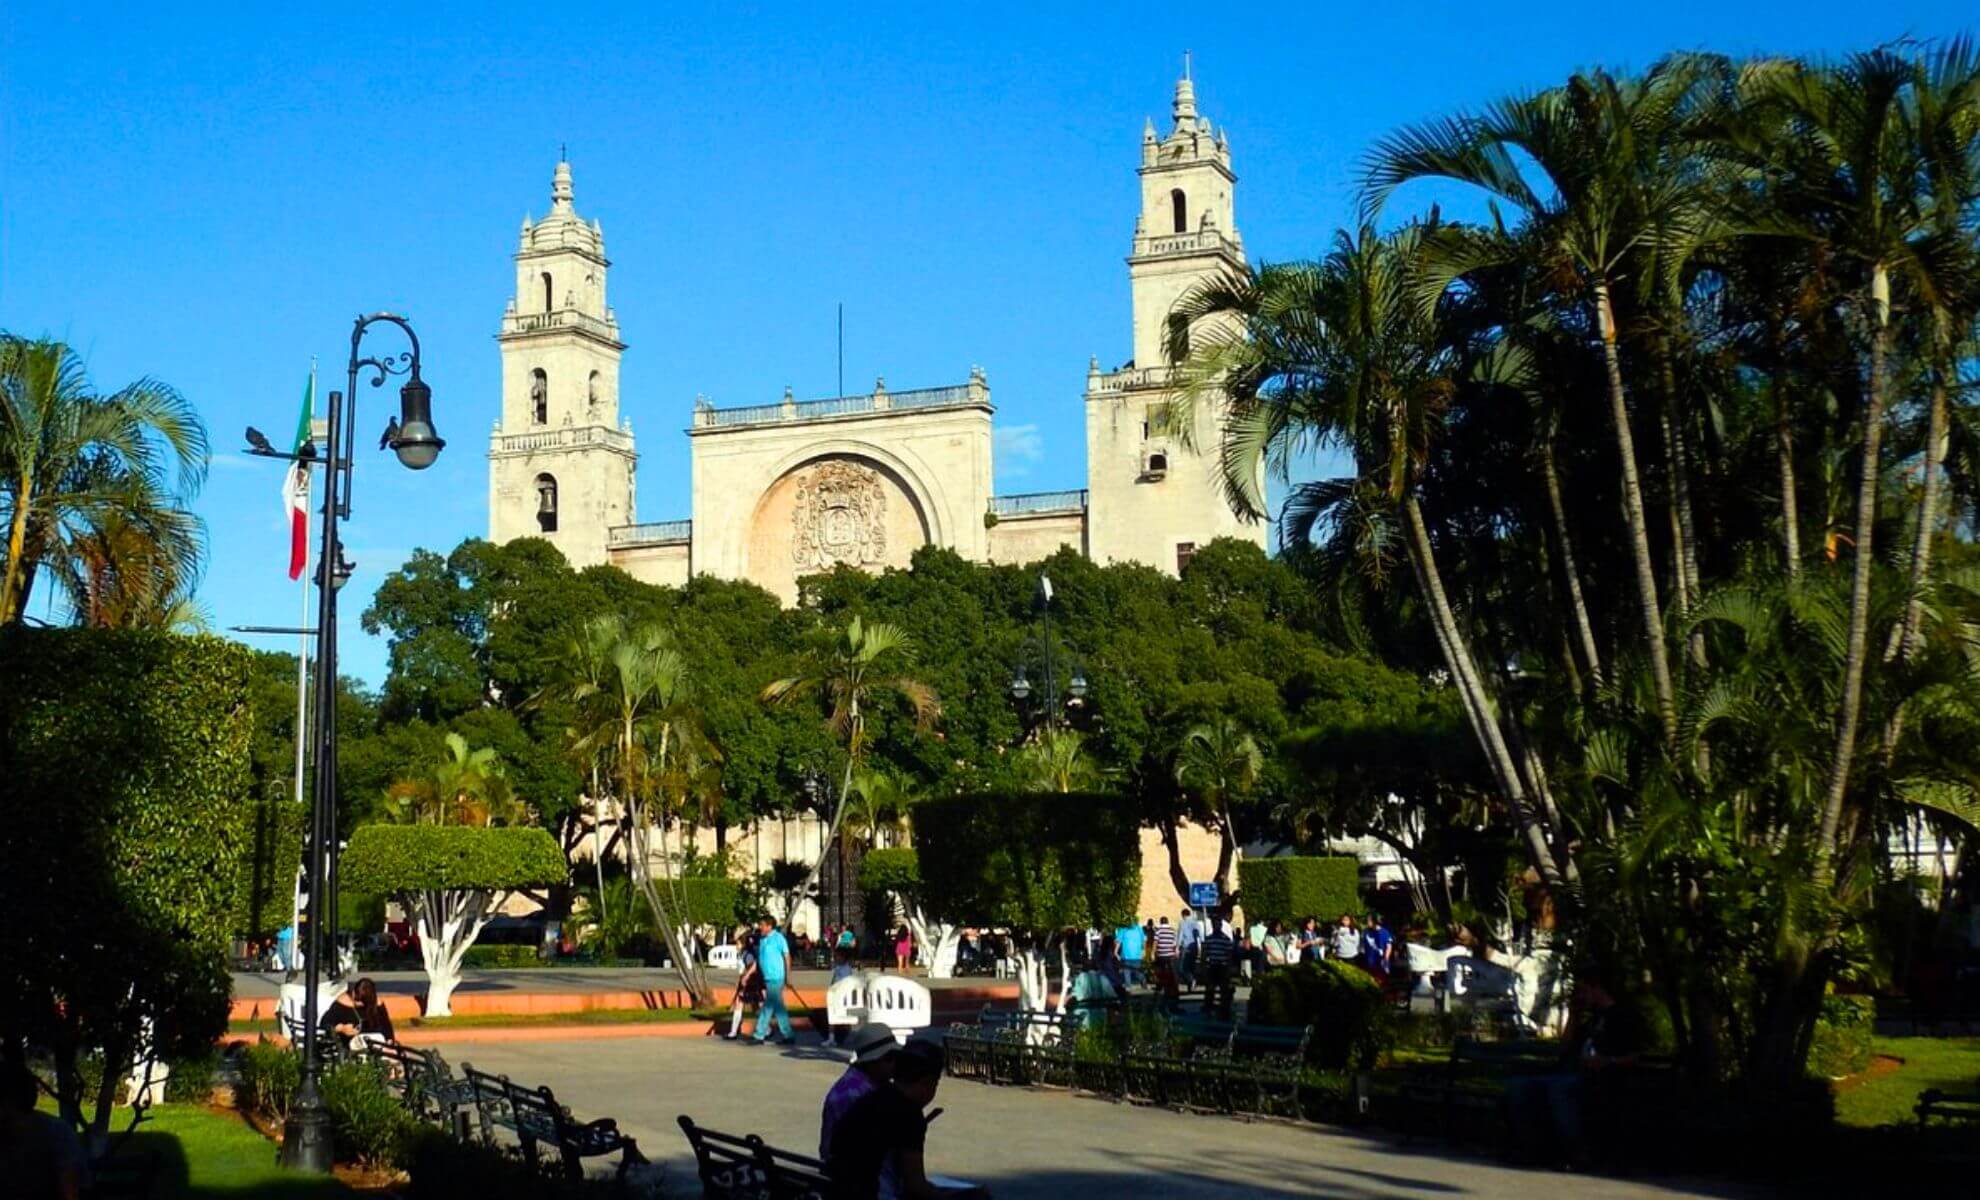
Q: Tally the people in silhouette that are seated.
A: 2